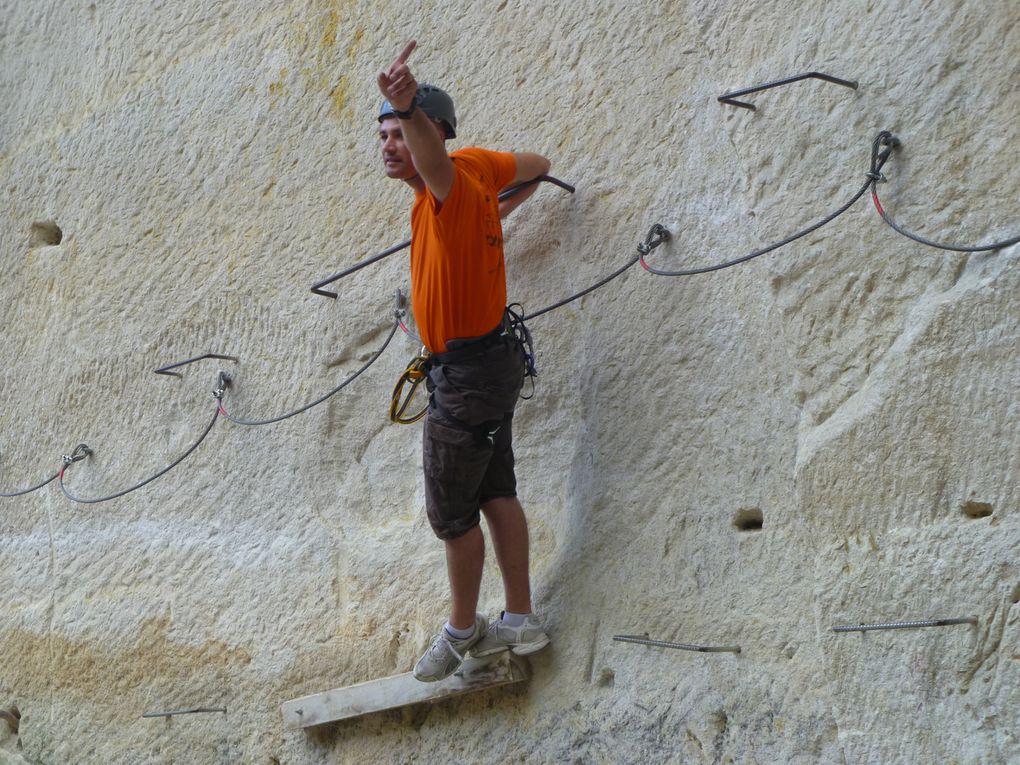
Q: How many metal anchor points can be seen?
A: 5